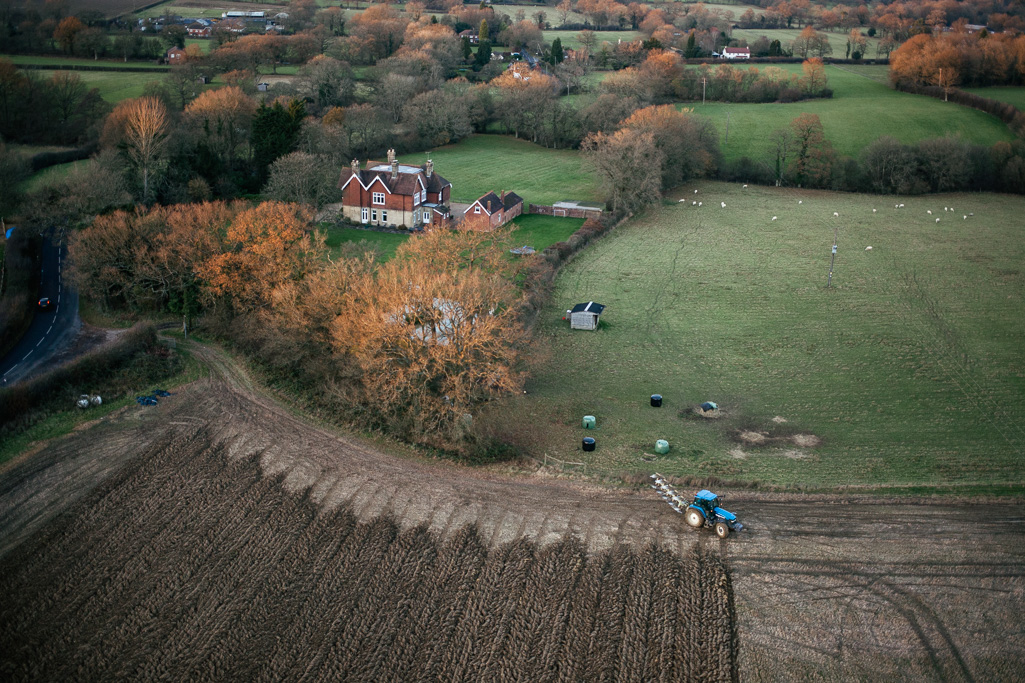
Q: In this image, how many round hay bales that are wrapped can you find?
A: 4